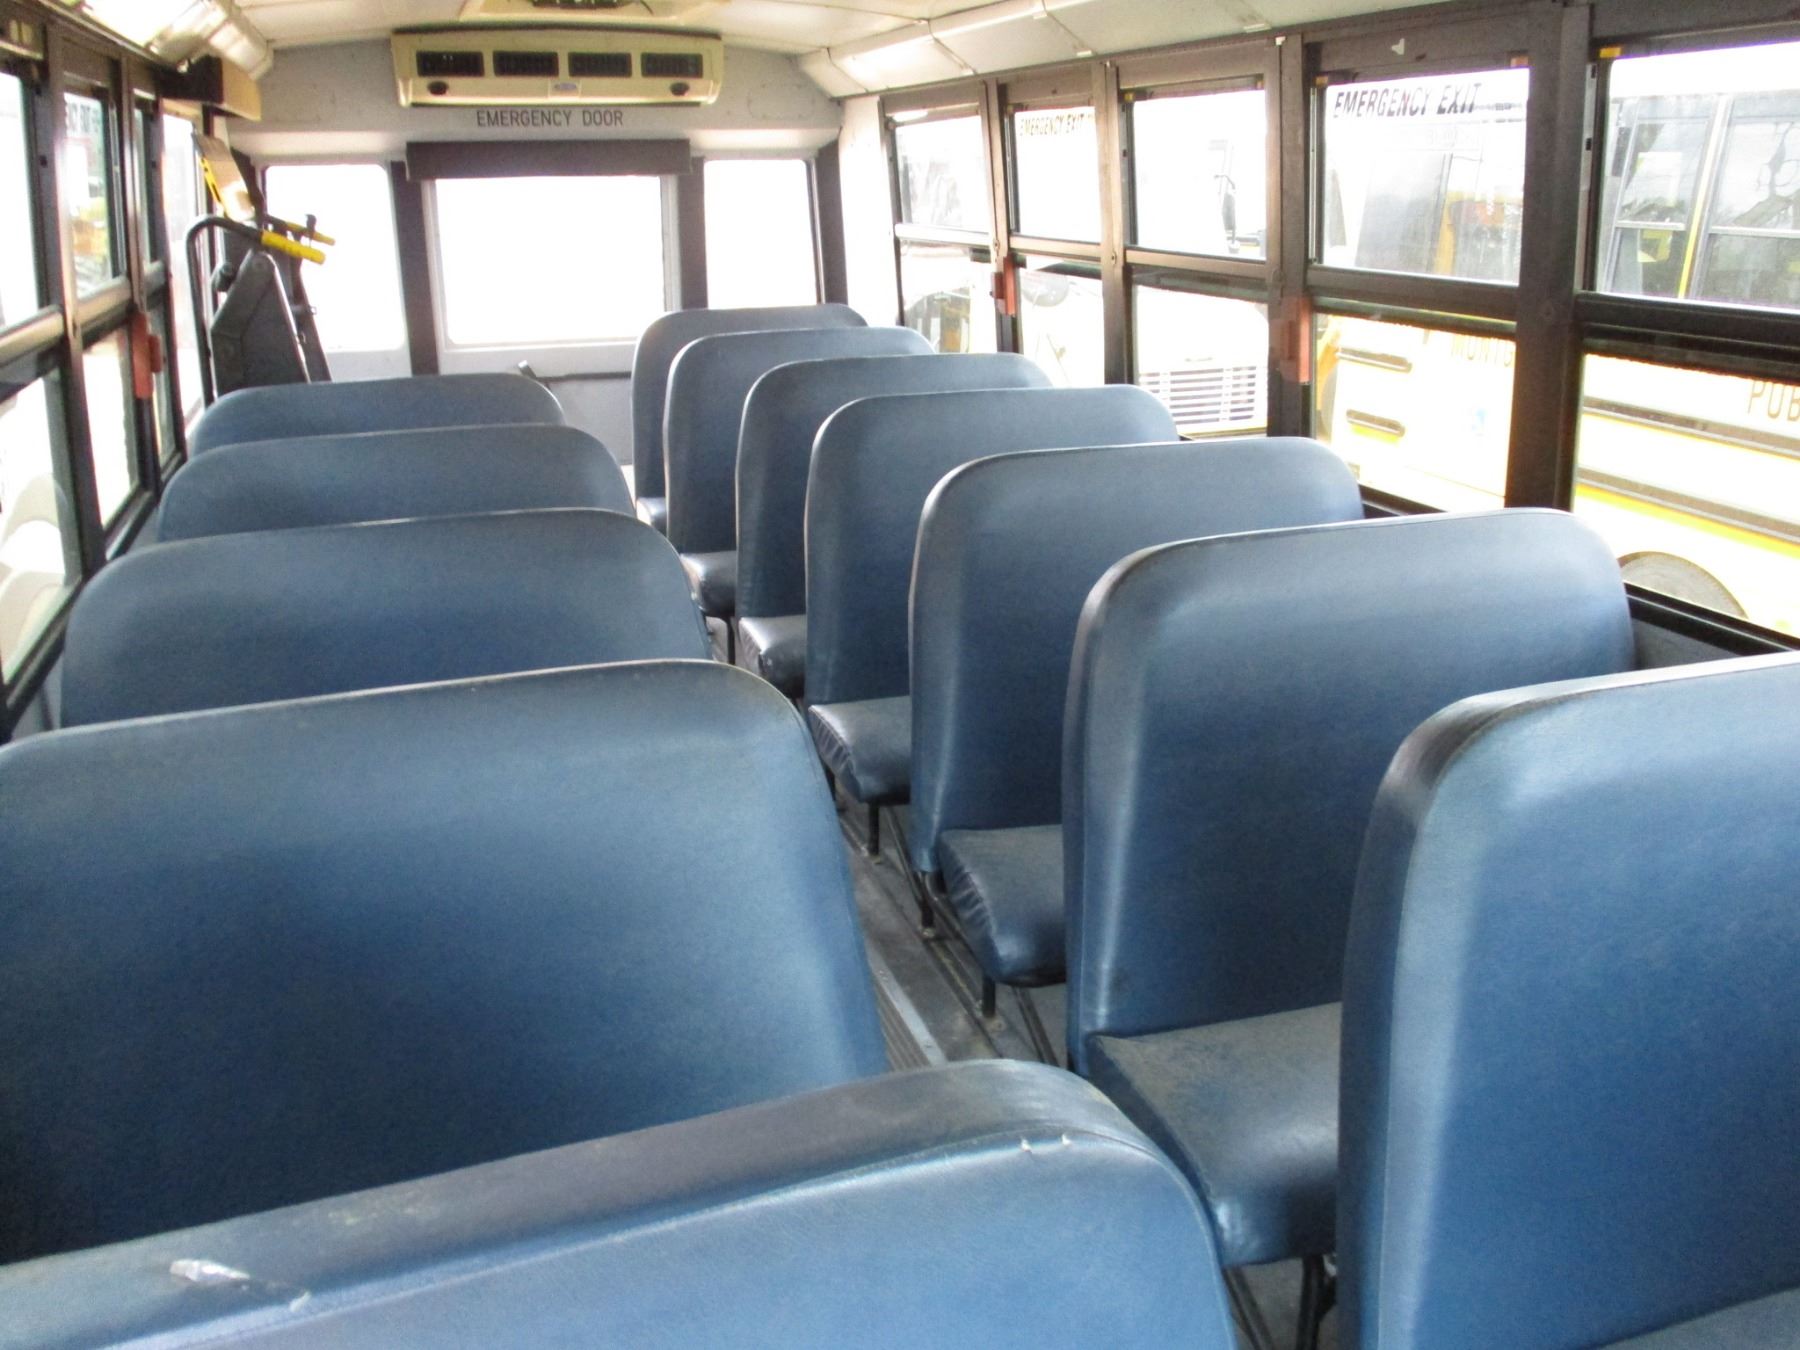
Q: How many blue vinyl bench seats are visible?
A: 12